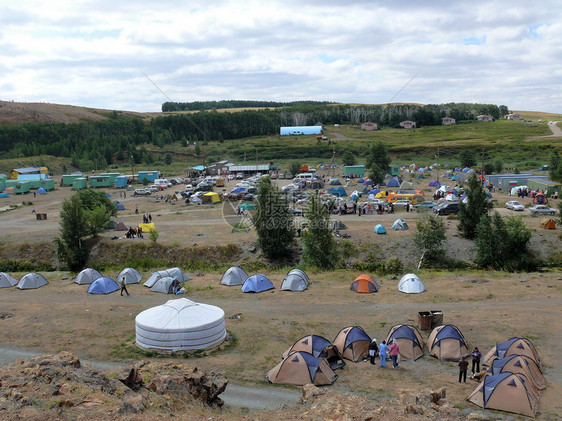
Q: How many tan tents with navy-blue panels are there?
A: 8